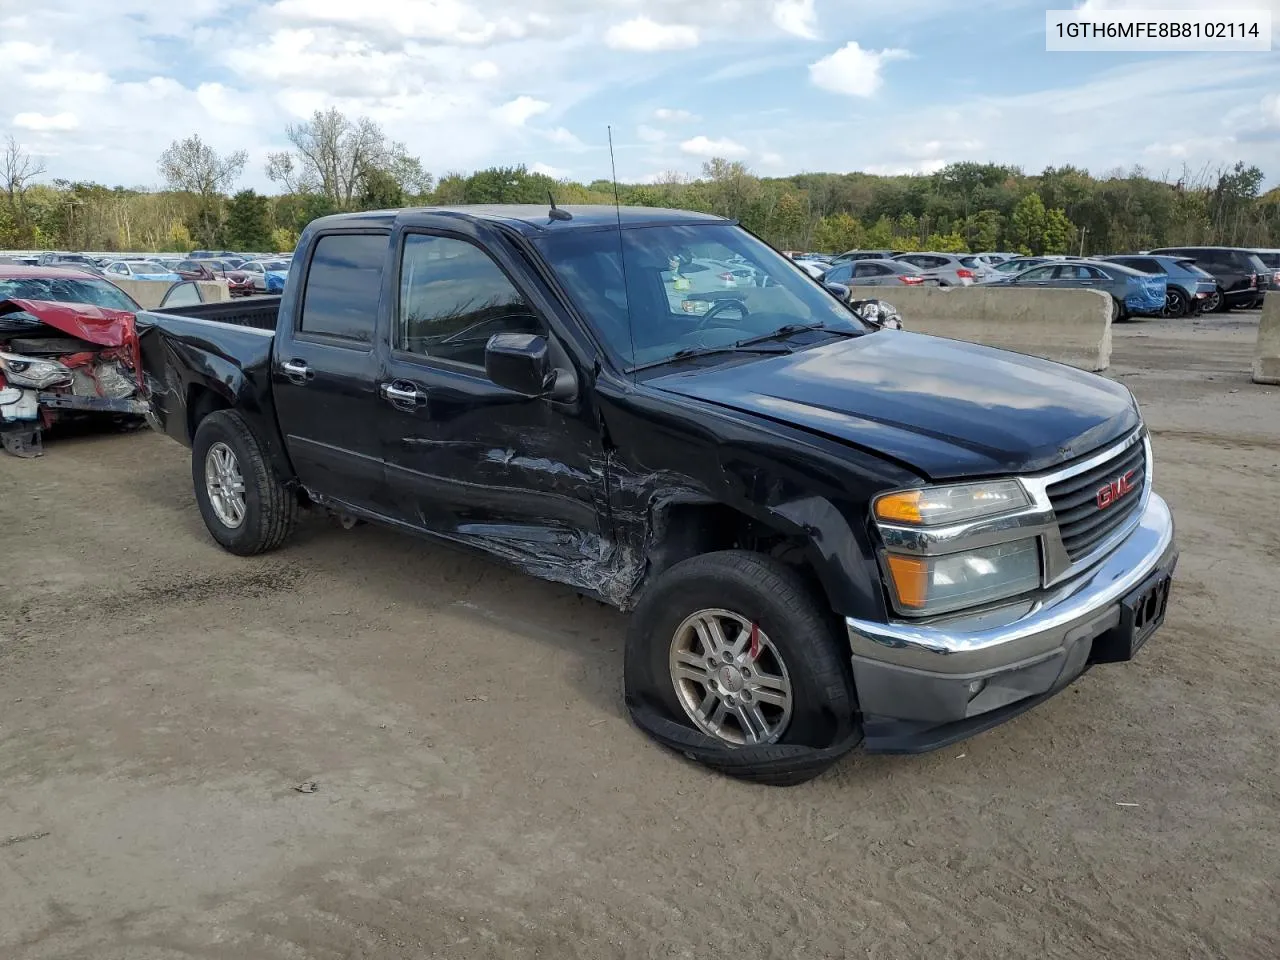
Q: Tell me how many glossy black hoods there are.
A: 1